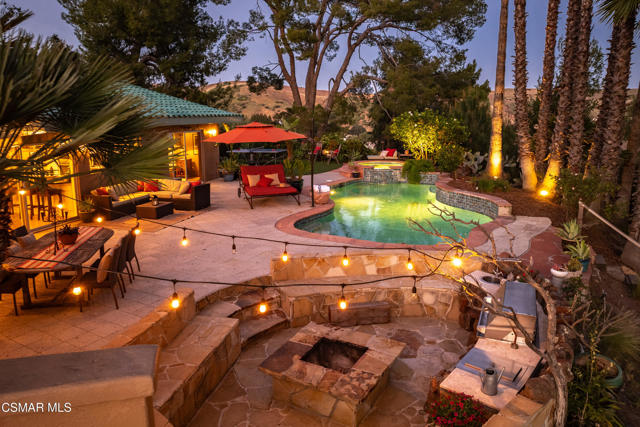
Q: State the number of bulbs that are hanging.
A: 15